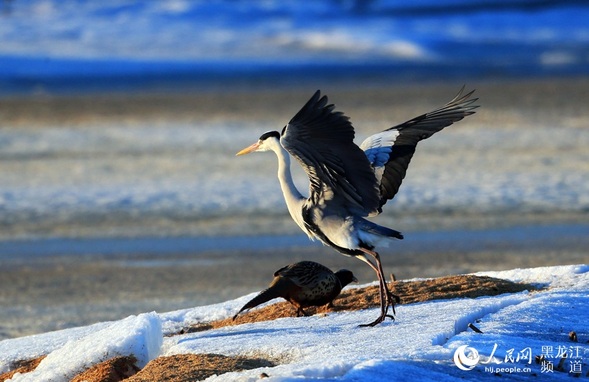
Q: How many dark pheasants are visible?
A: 1